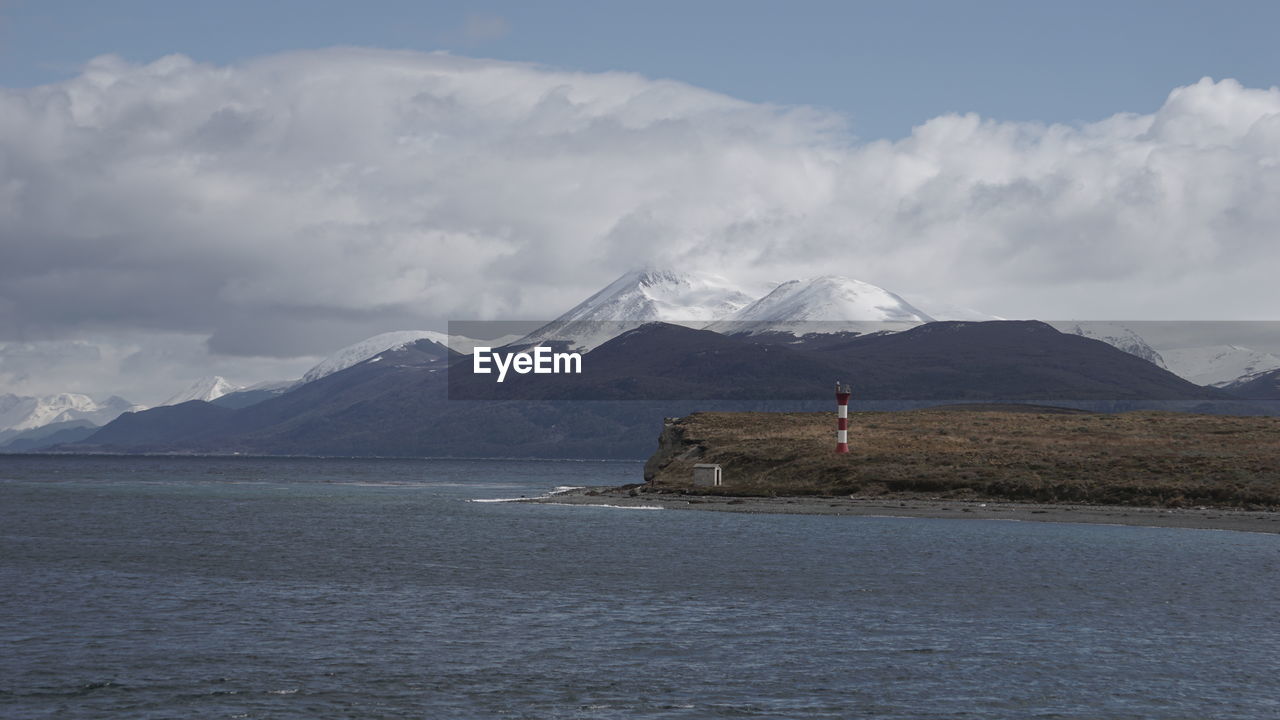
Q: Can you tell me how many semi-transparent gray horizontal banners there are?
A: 1